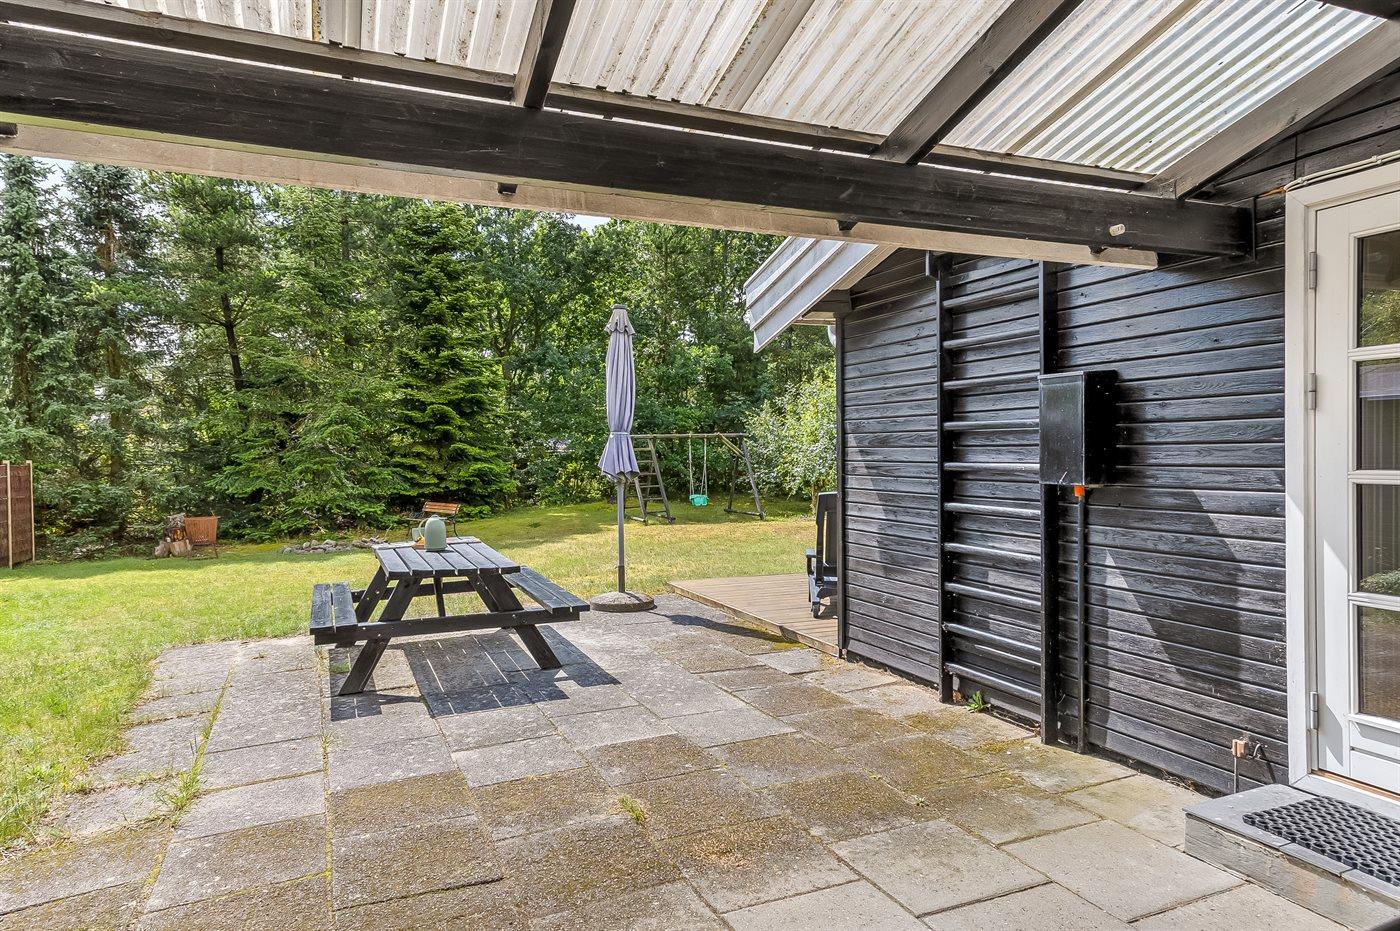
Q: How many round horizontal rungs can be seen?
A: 10